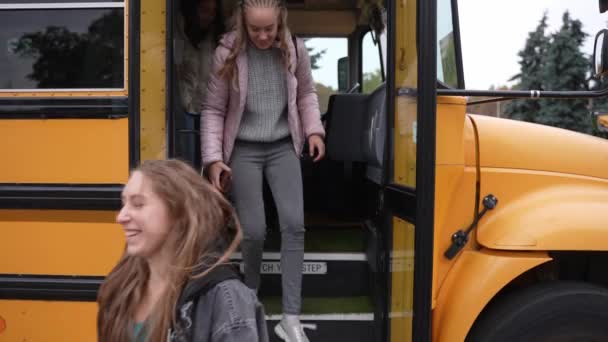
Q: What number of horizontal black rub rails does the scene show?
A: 3